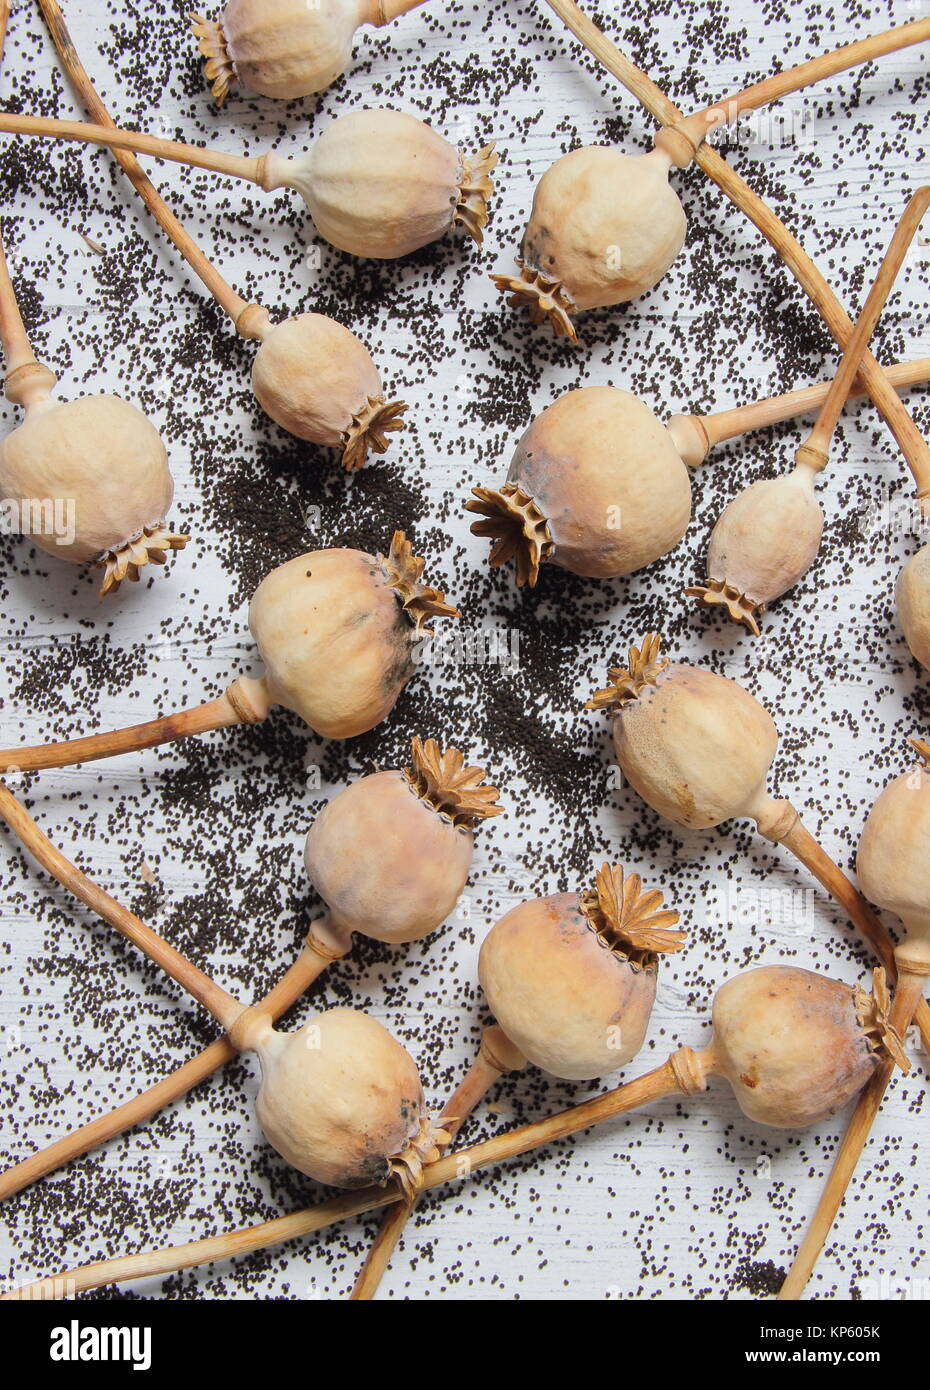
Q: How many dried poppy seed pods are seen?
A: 15